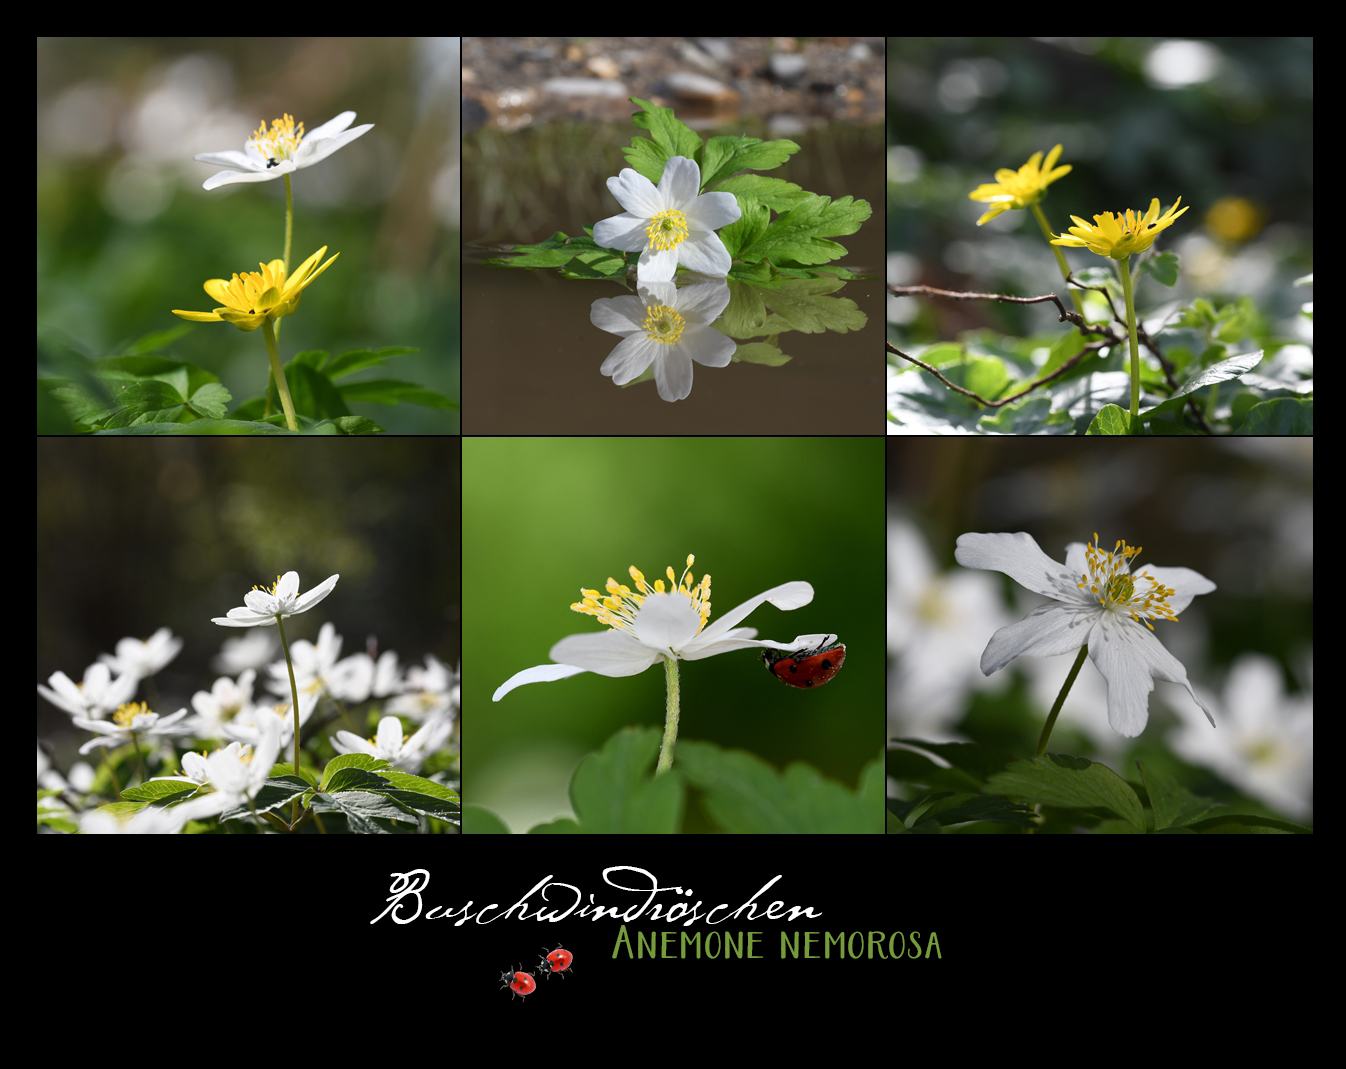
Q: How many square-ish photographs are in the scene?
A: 6